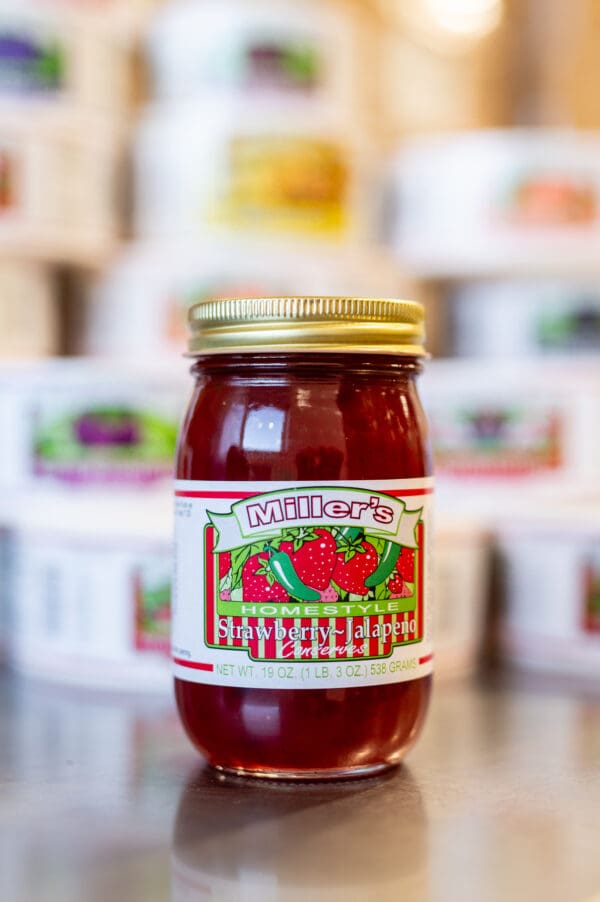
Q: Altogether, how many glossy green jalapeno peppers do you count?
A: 3